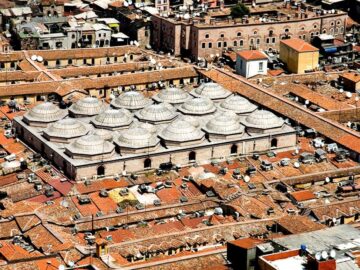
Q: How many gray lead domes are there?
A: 15